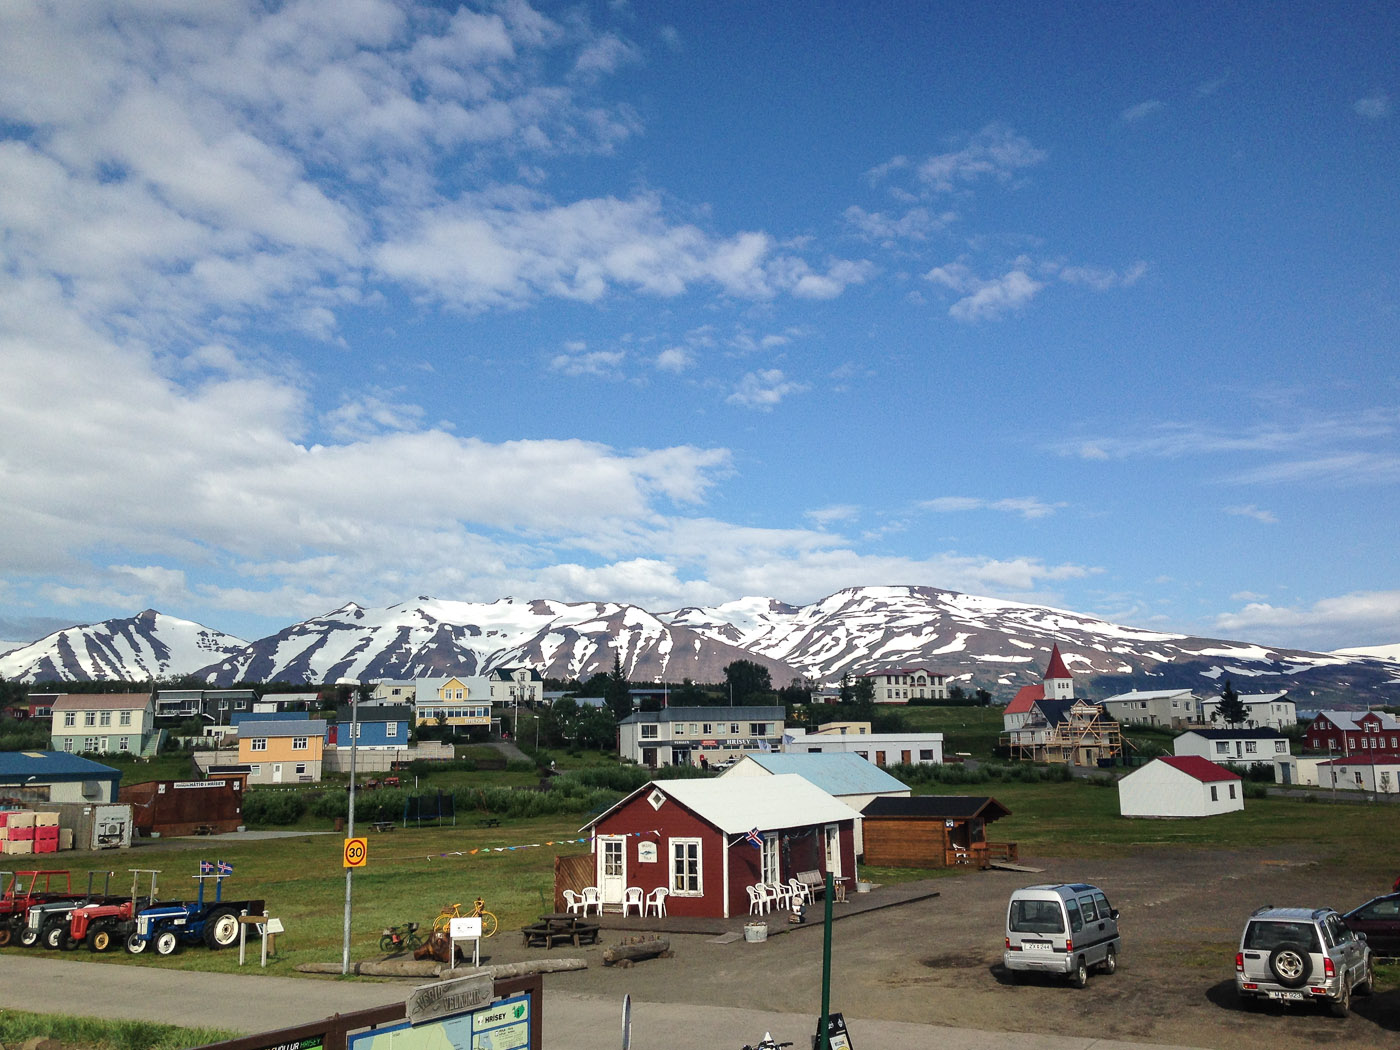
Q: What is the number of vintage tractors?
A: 4